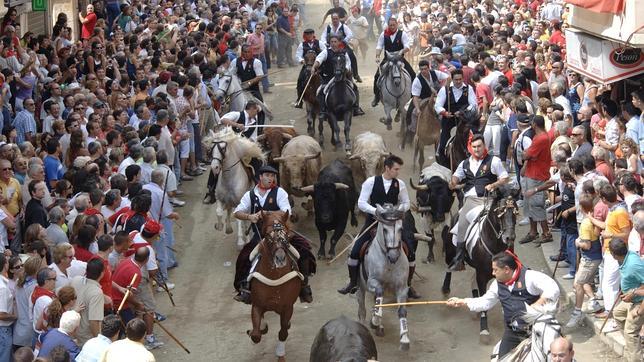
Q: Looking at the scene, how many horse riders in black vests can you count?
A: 12